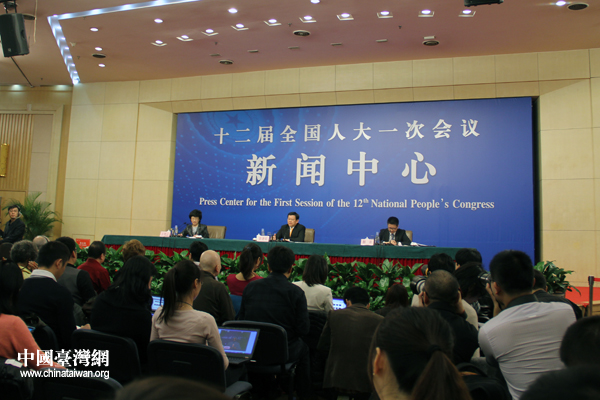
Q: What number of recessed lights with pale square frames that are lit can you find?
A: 10